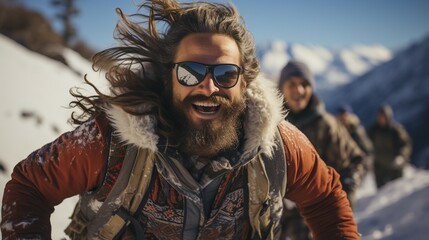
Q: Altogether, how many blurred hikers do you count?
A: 3